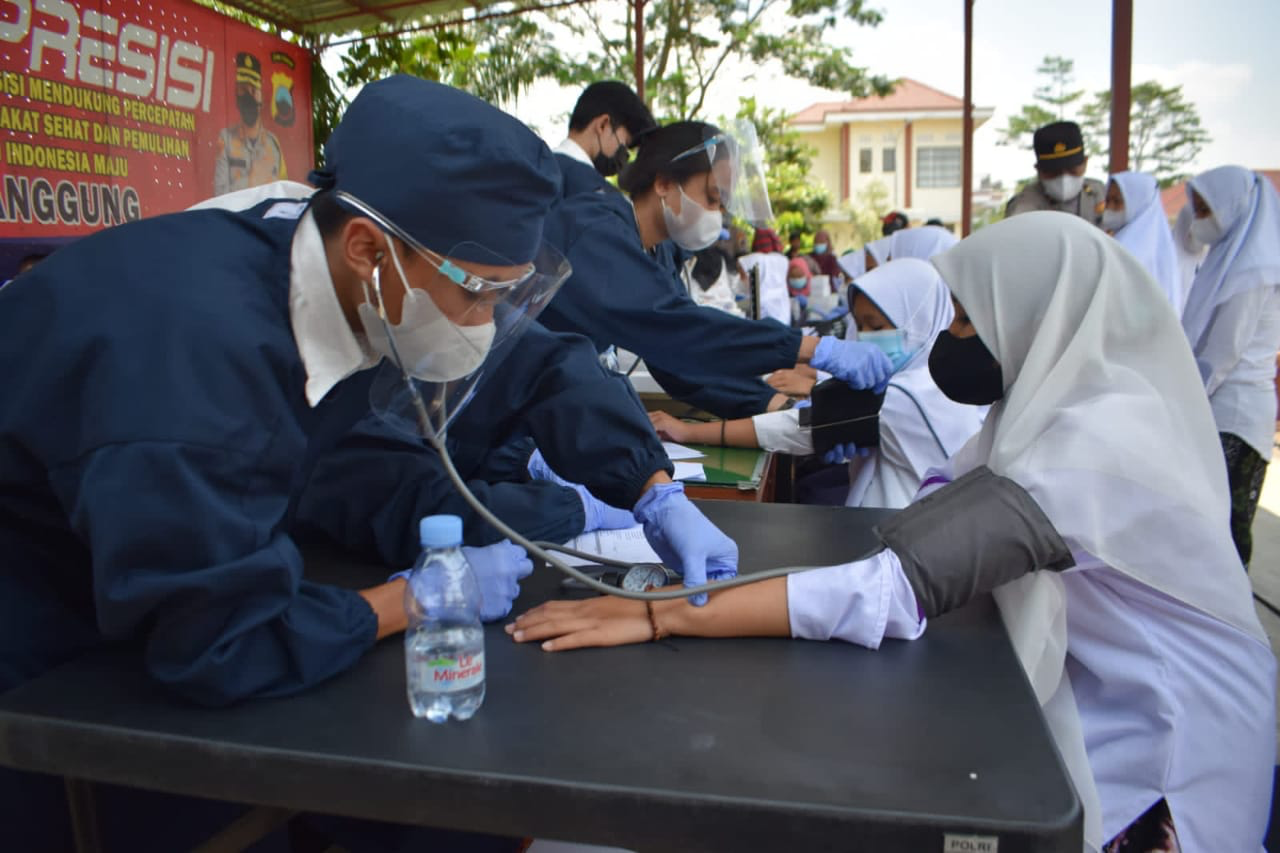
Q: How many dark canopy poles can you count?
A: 3